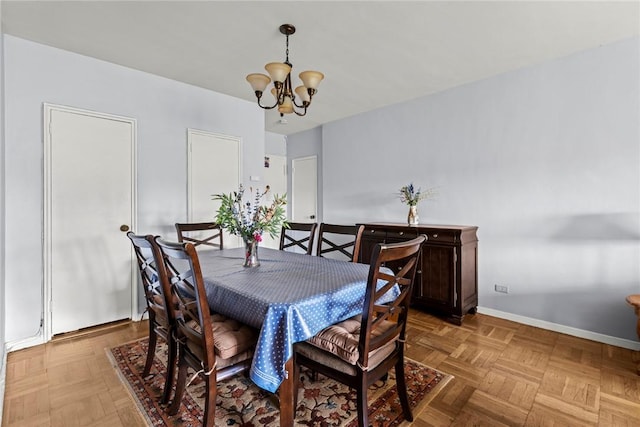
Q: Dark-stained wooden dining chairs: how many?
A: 6